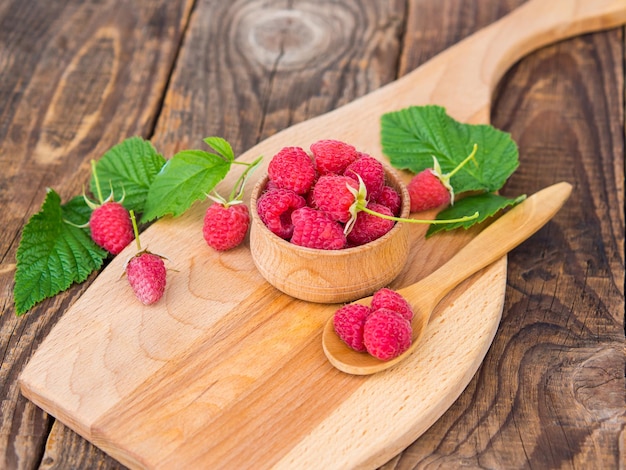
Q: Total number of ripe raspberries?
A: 15